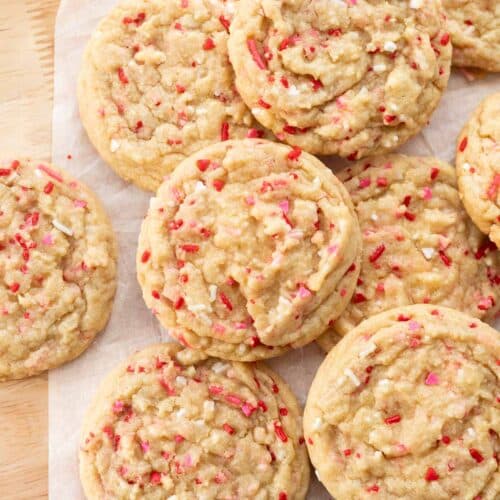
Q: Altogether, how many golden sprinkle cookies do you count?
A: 9